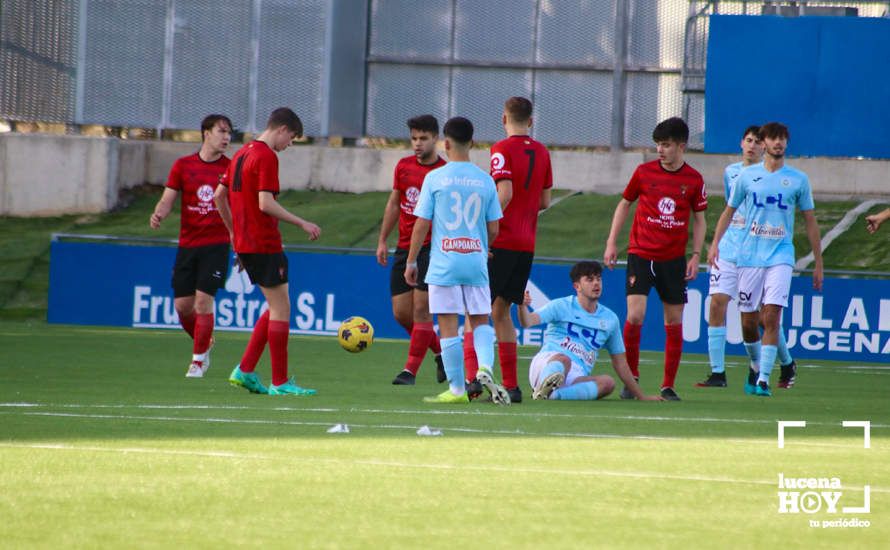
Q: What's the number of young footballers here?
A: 9